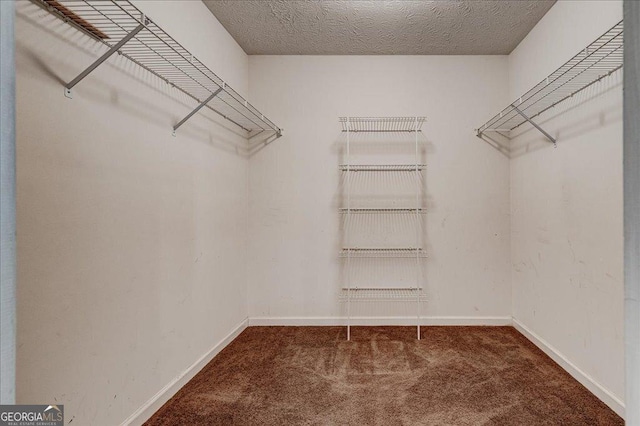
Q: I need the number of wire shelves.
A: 7